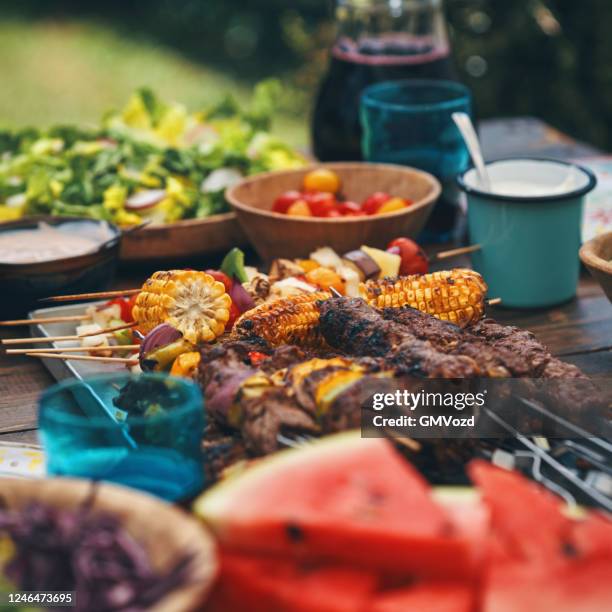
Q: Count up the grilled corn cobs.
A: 3